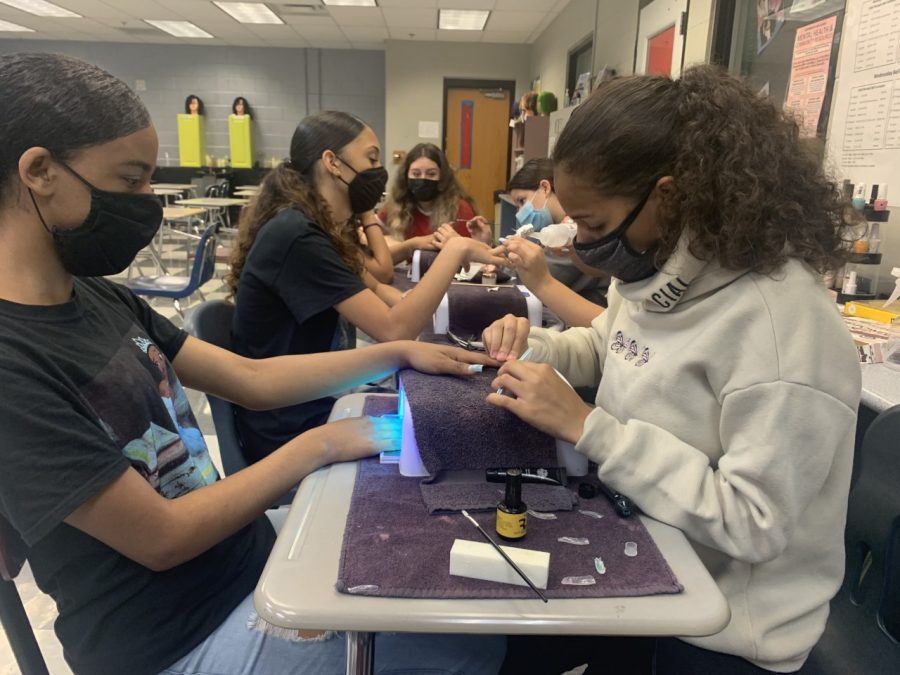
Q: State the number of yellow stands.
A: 2